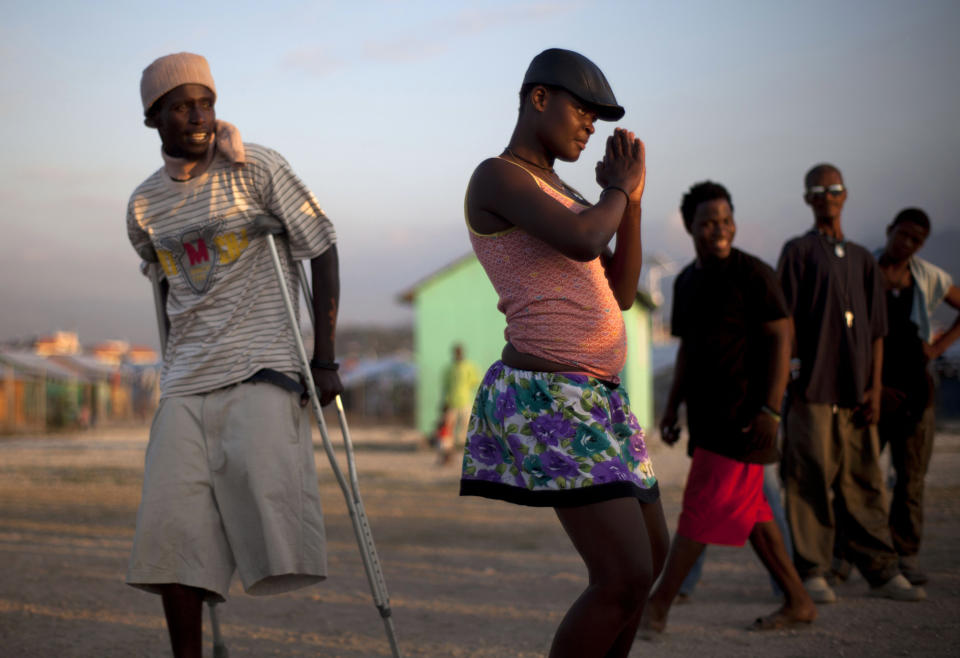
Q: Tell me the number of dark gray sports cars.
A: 0